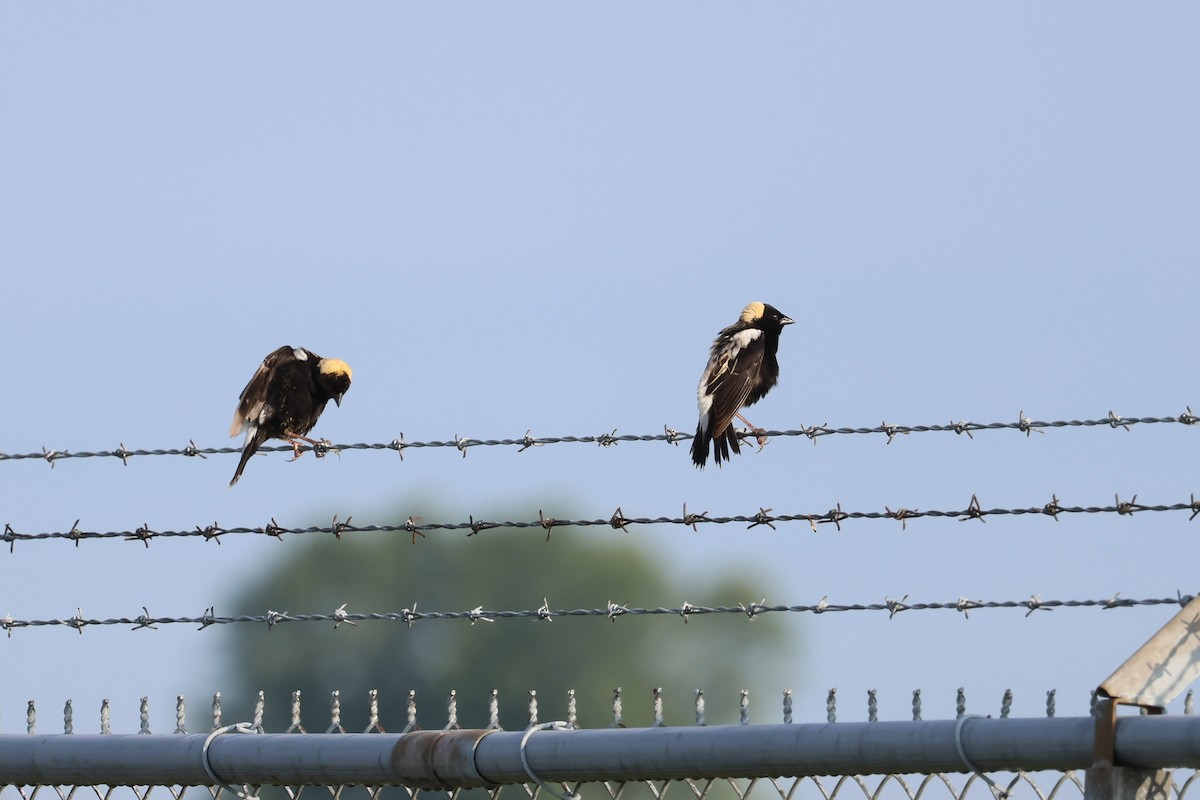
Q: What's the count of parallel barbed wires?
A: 3